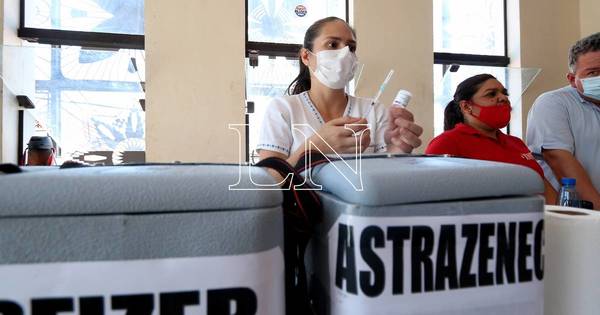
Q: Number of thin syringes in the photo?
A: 1